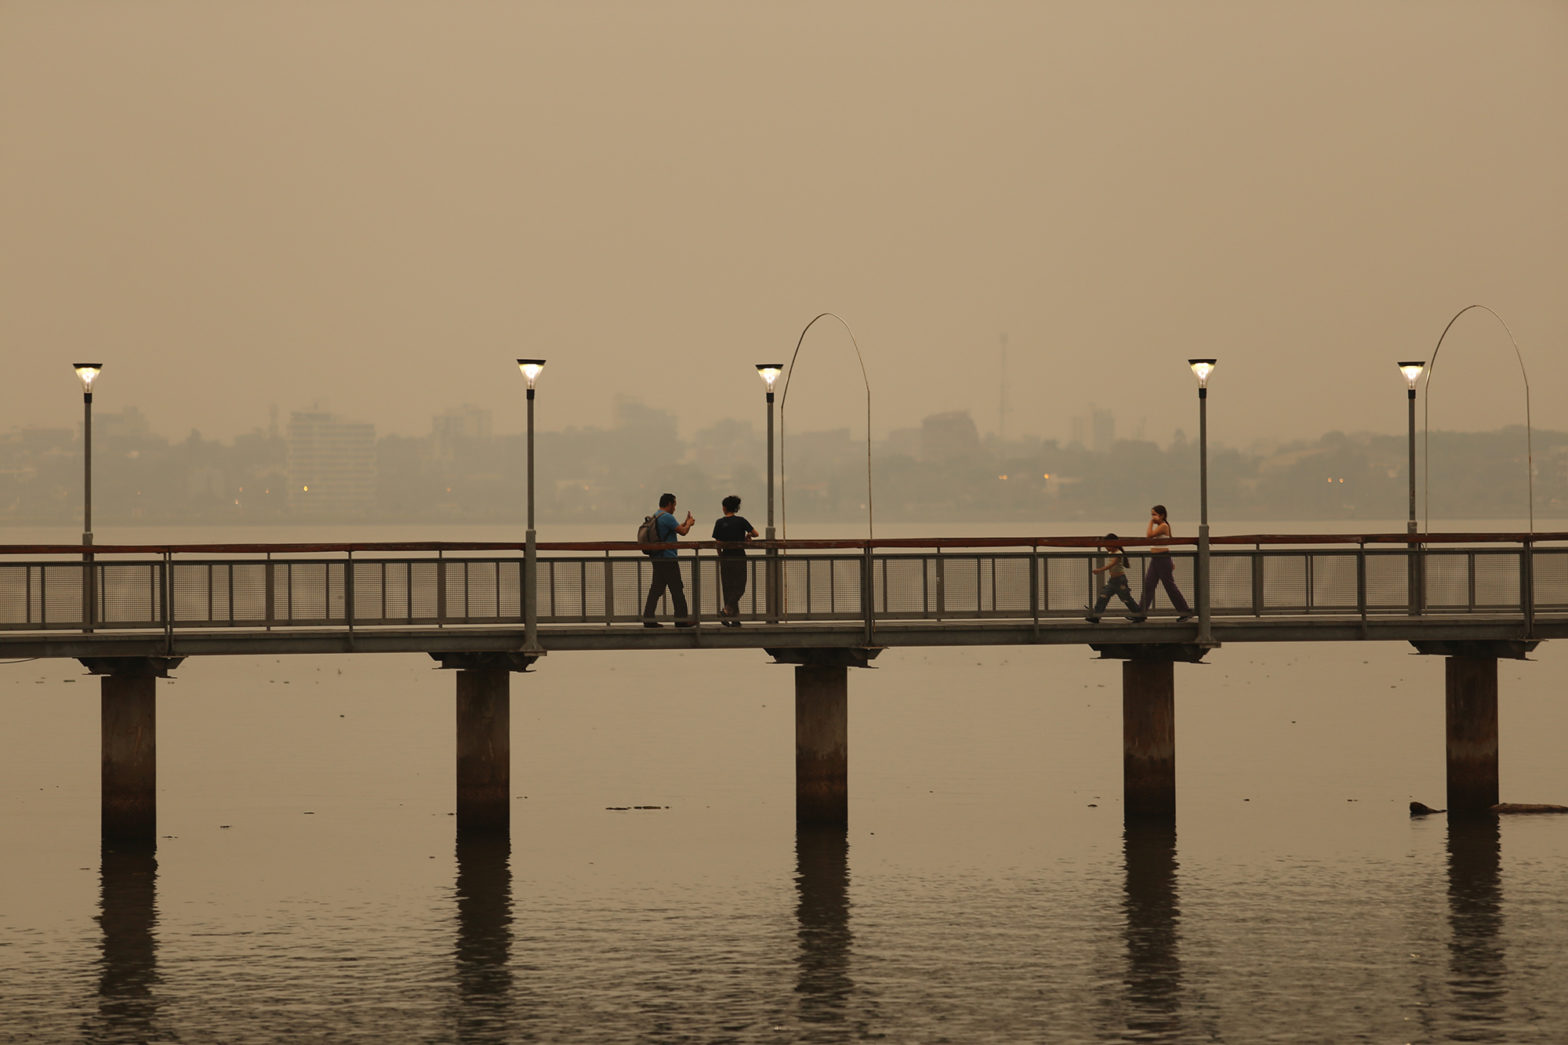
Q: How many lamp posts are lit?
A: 5